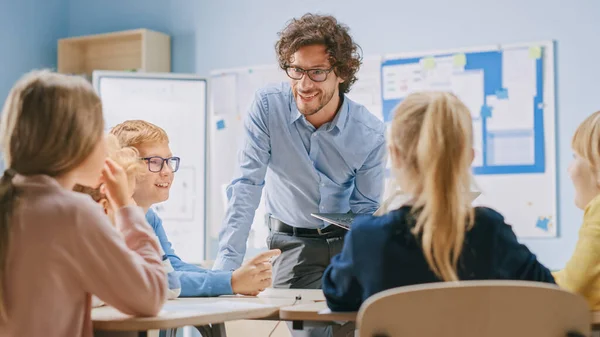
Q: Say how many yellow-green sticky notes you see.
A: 3